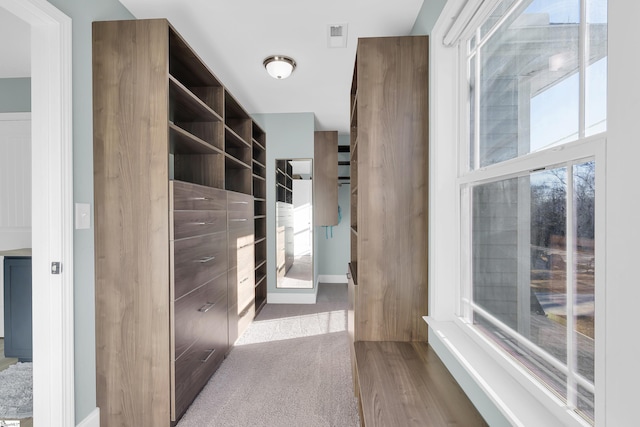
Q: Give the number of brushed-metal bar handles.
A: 10